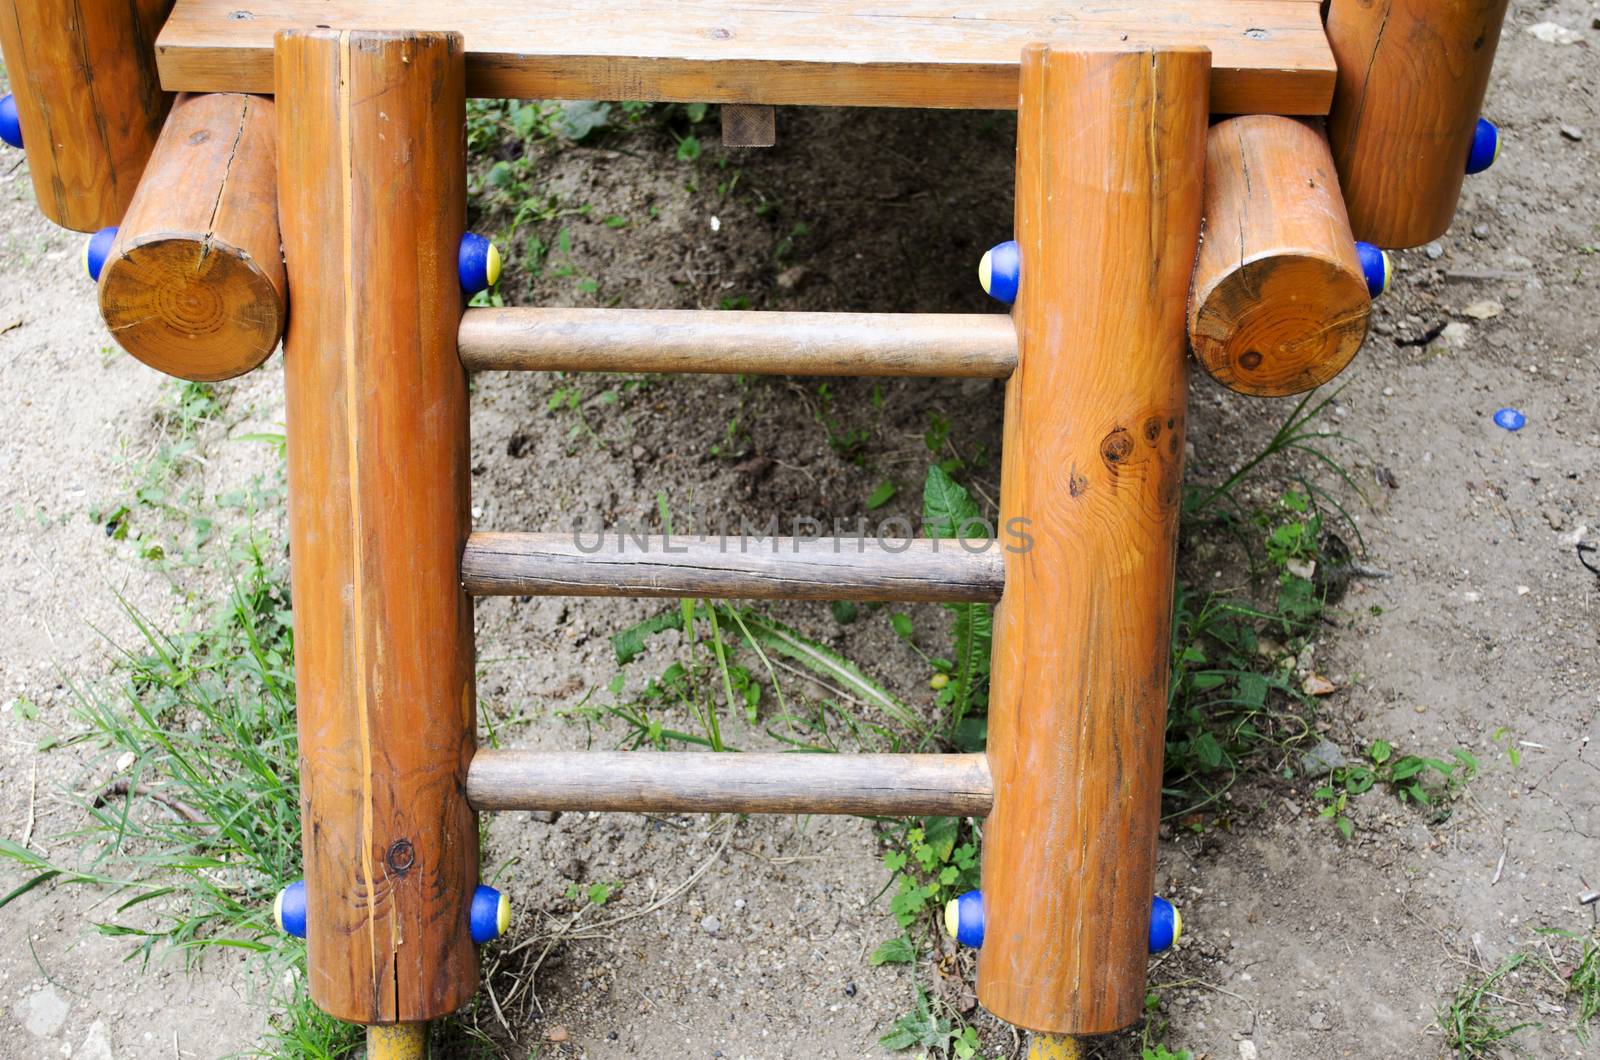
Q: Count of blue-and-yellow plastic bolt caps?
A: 10